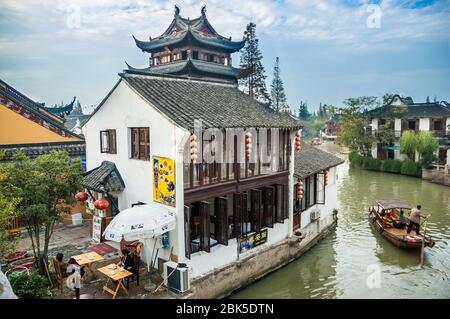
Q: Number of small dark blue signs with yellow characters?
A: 1